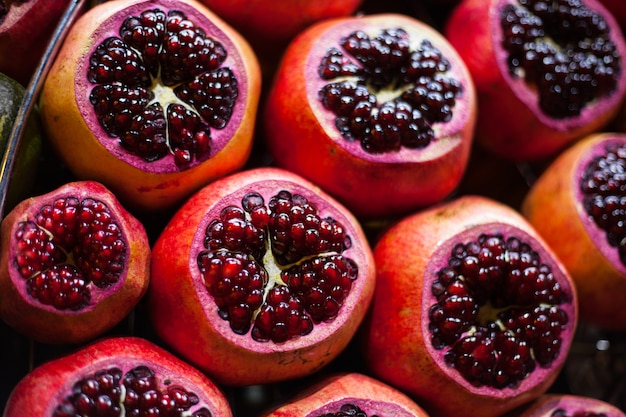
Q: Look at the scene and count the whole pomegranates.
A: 5